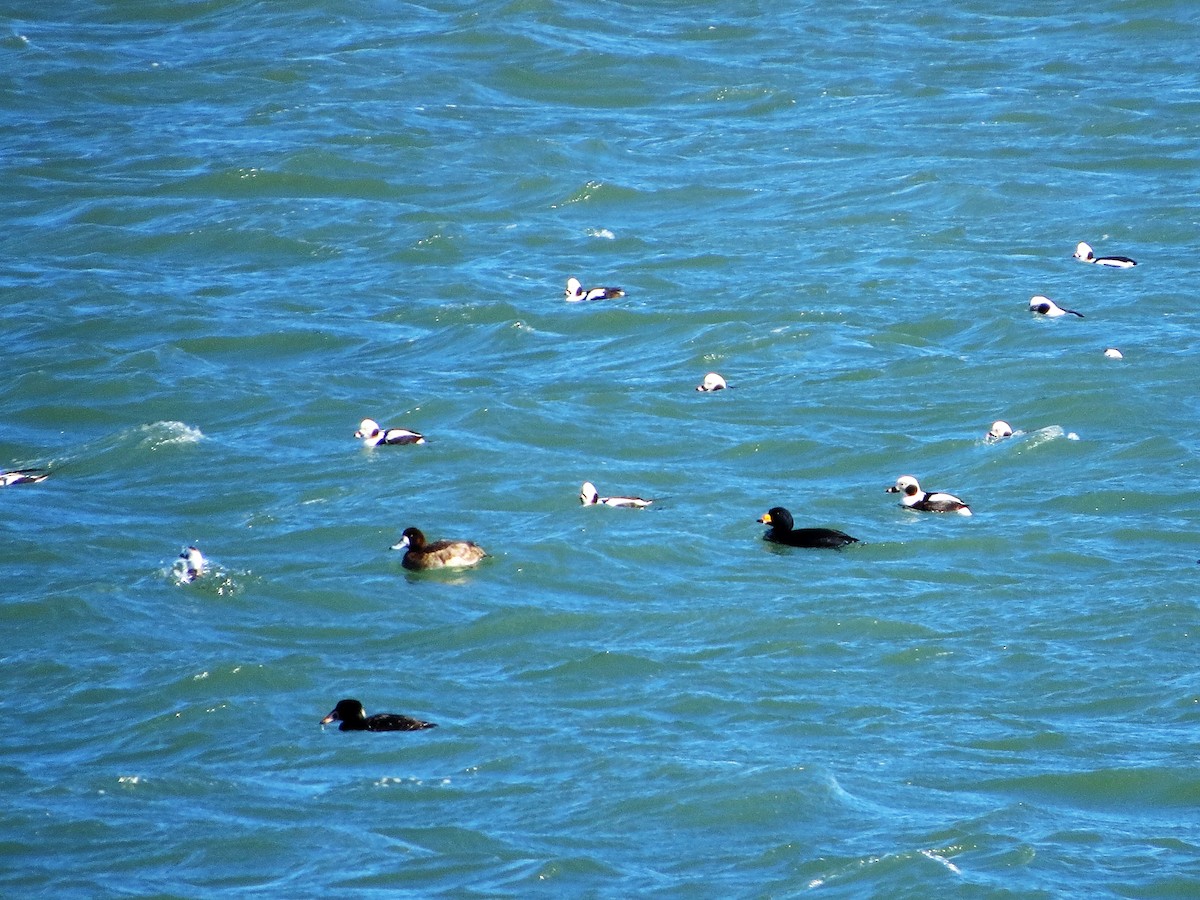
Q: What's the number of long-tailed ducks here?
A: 11